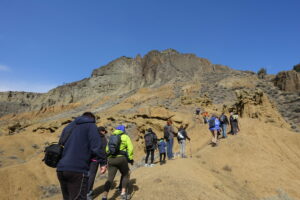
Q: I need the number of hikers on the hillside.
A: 13